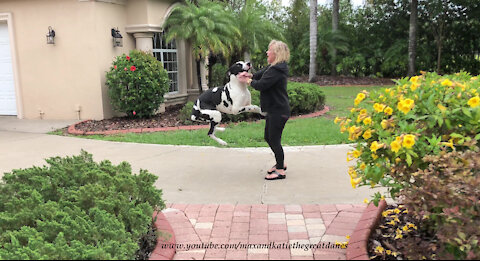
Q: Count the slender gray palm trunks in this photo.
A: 3